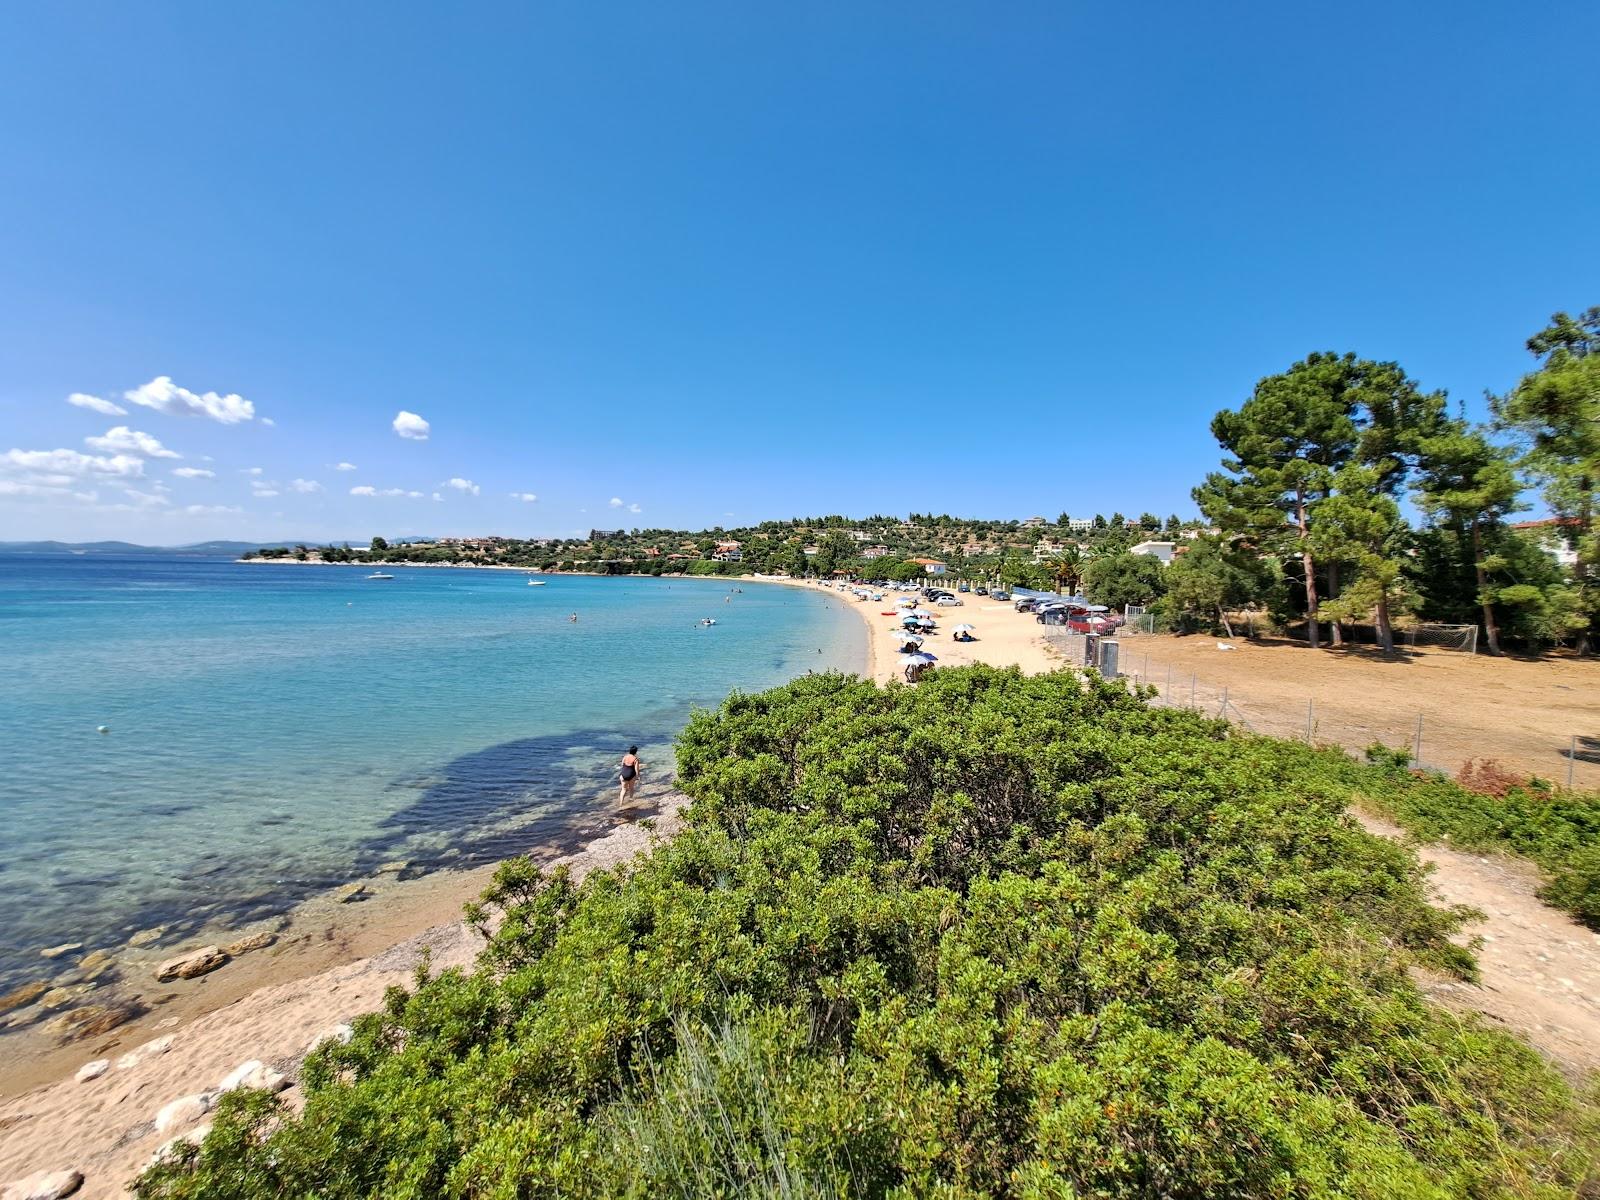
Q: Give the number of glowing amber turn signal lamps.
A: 0